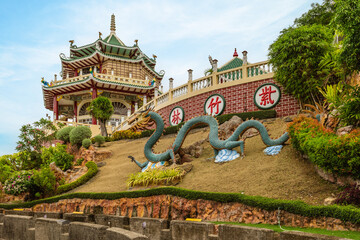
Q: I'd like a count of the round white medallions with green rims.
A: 3